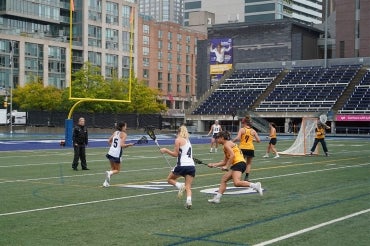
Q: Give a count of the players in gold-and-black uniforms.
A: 4